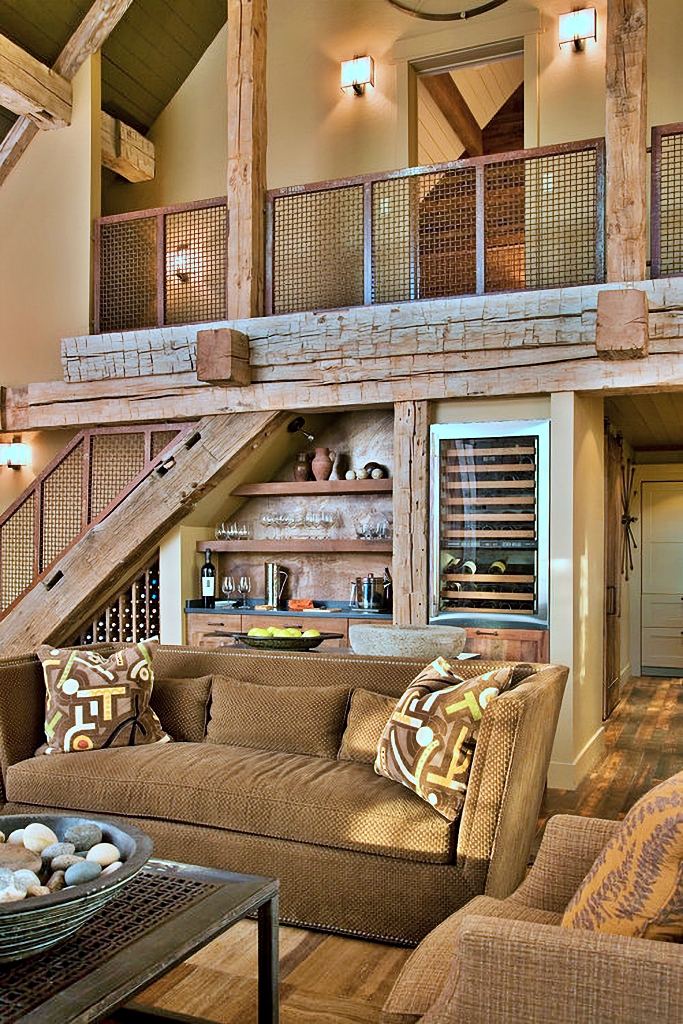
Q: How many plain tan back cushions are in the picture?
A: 3